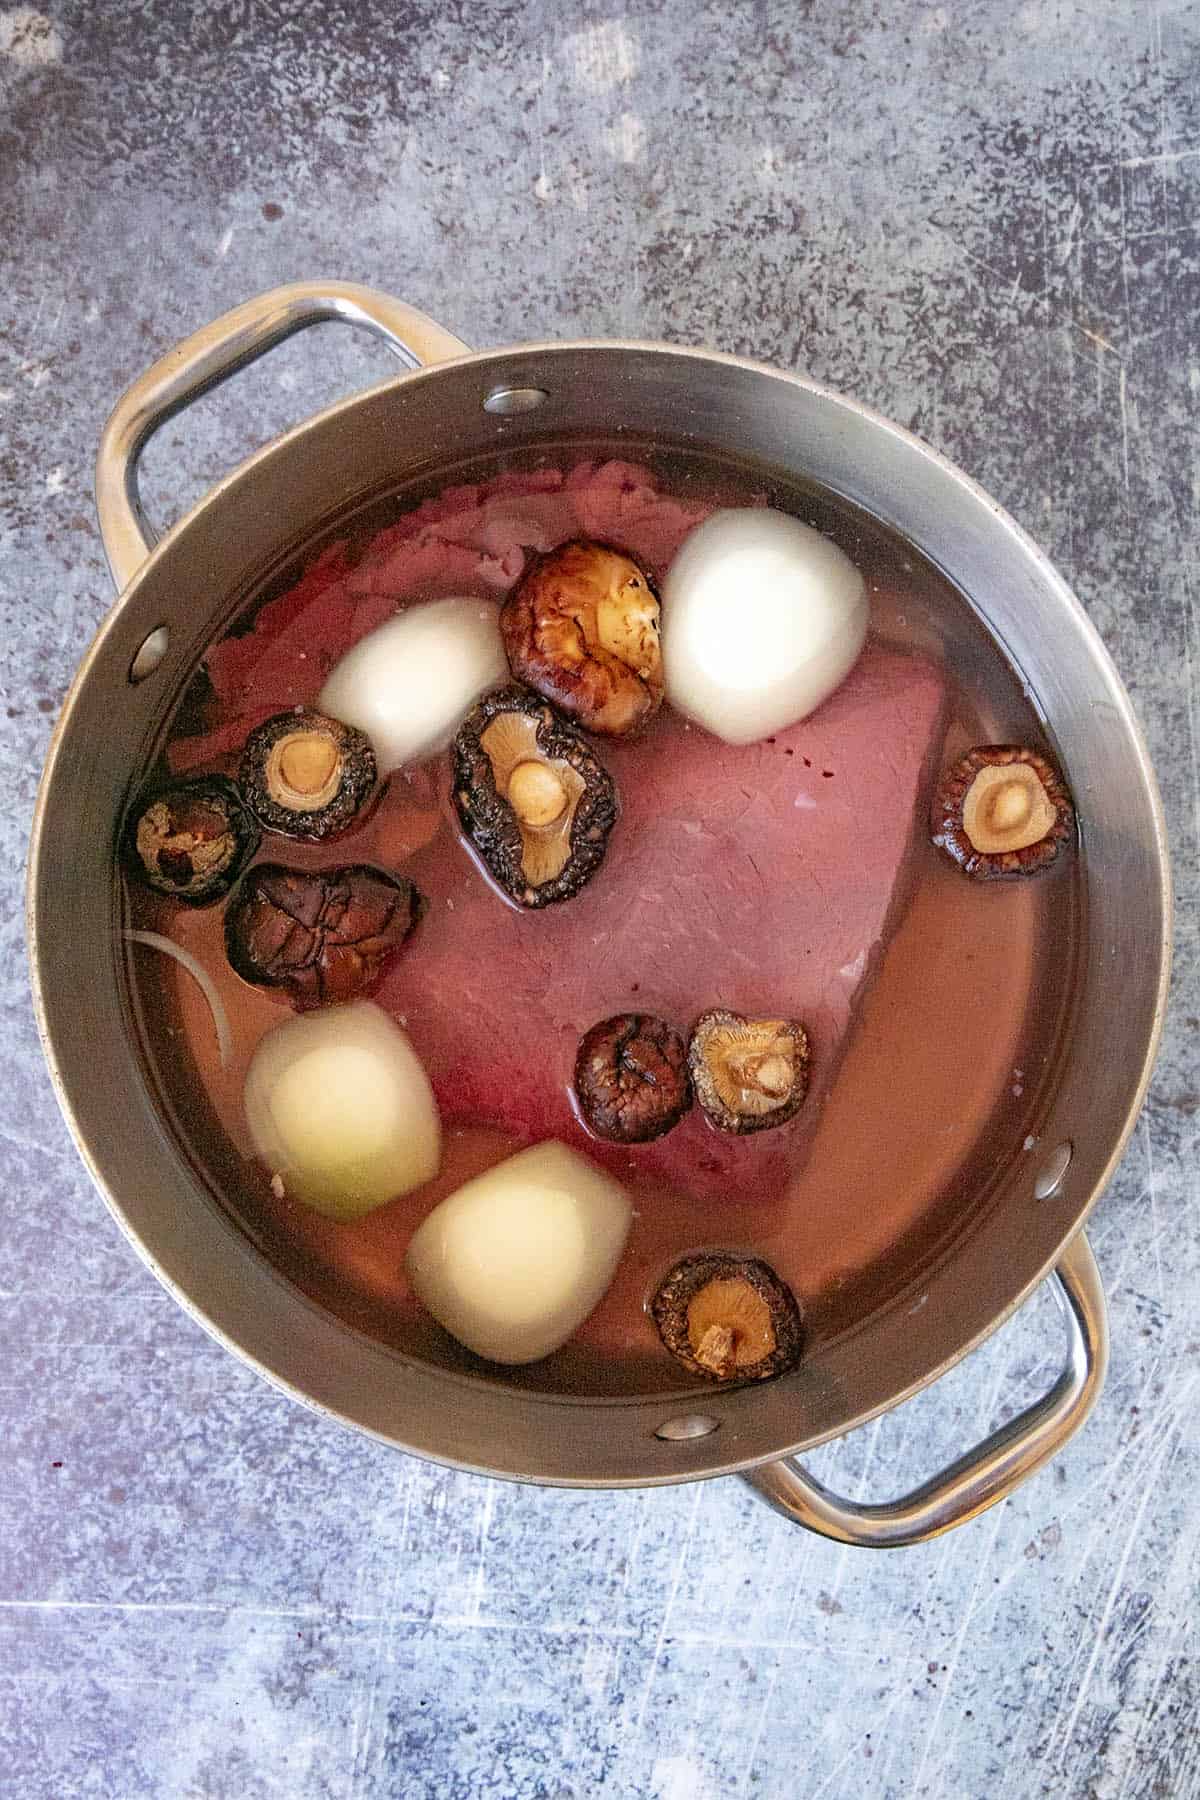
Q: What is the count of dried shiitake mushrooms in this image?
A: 9